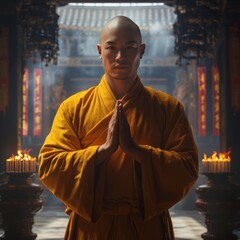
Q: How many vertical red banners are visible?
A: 4